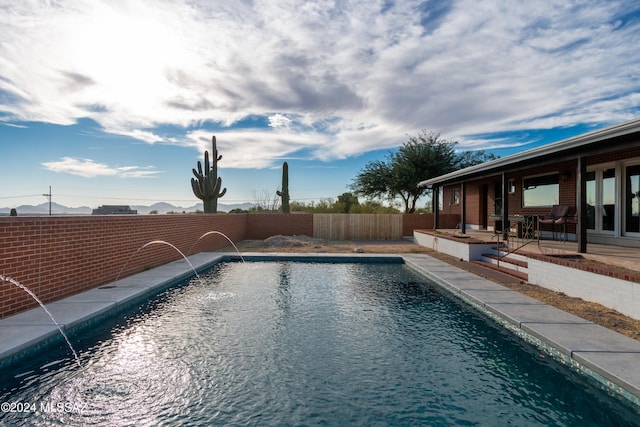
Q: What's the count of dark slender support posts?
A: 4